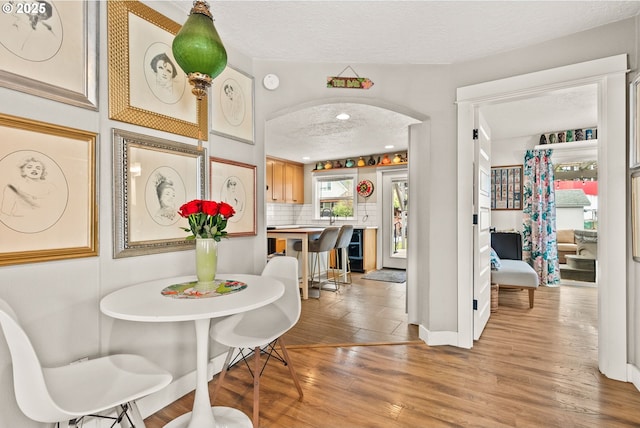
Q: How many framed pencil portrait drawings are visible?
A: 6